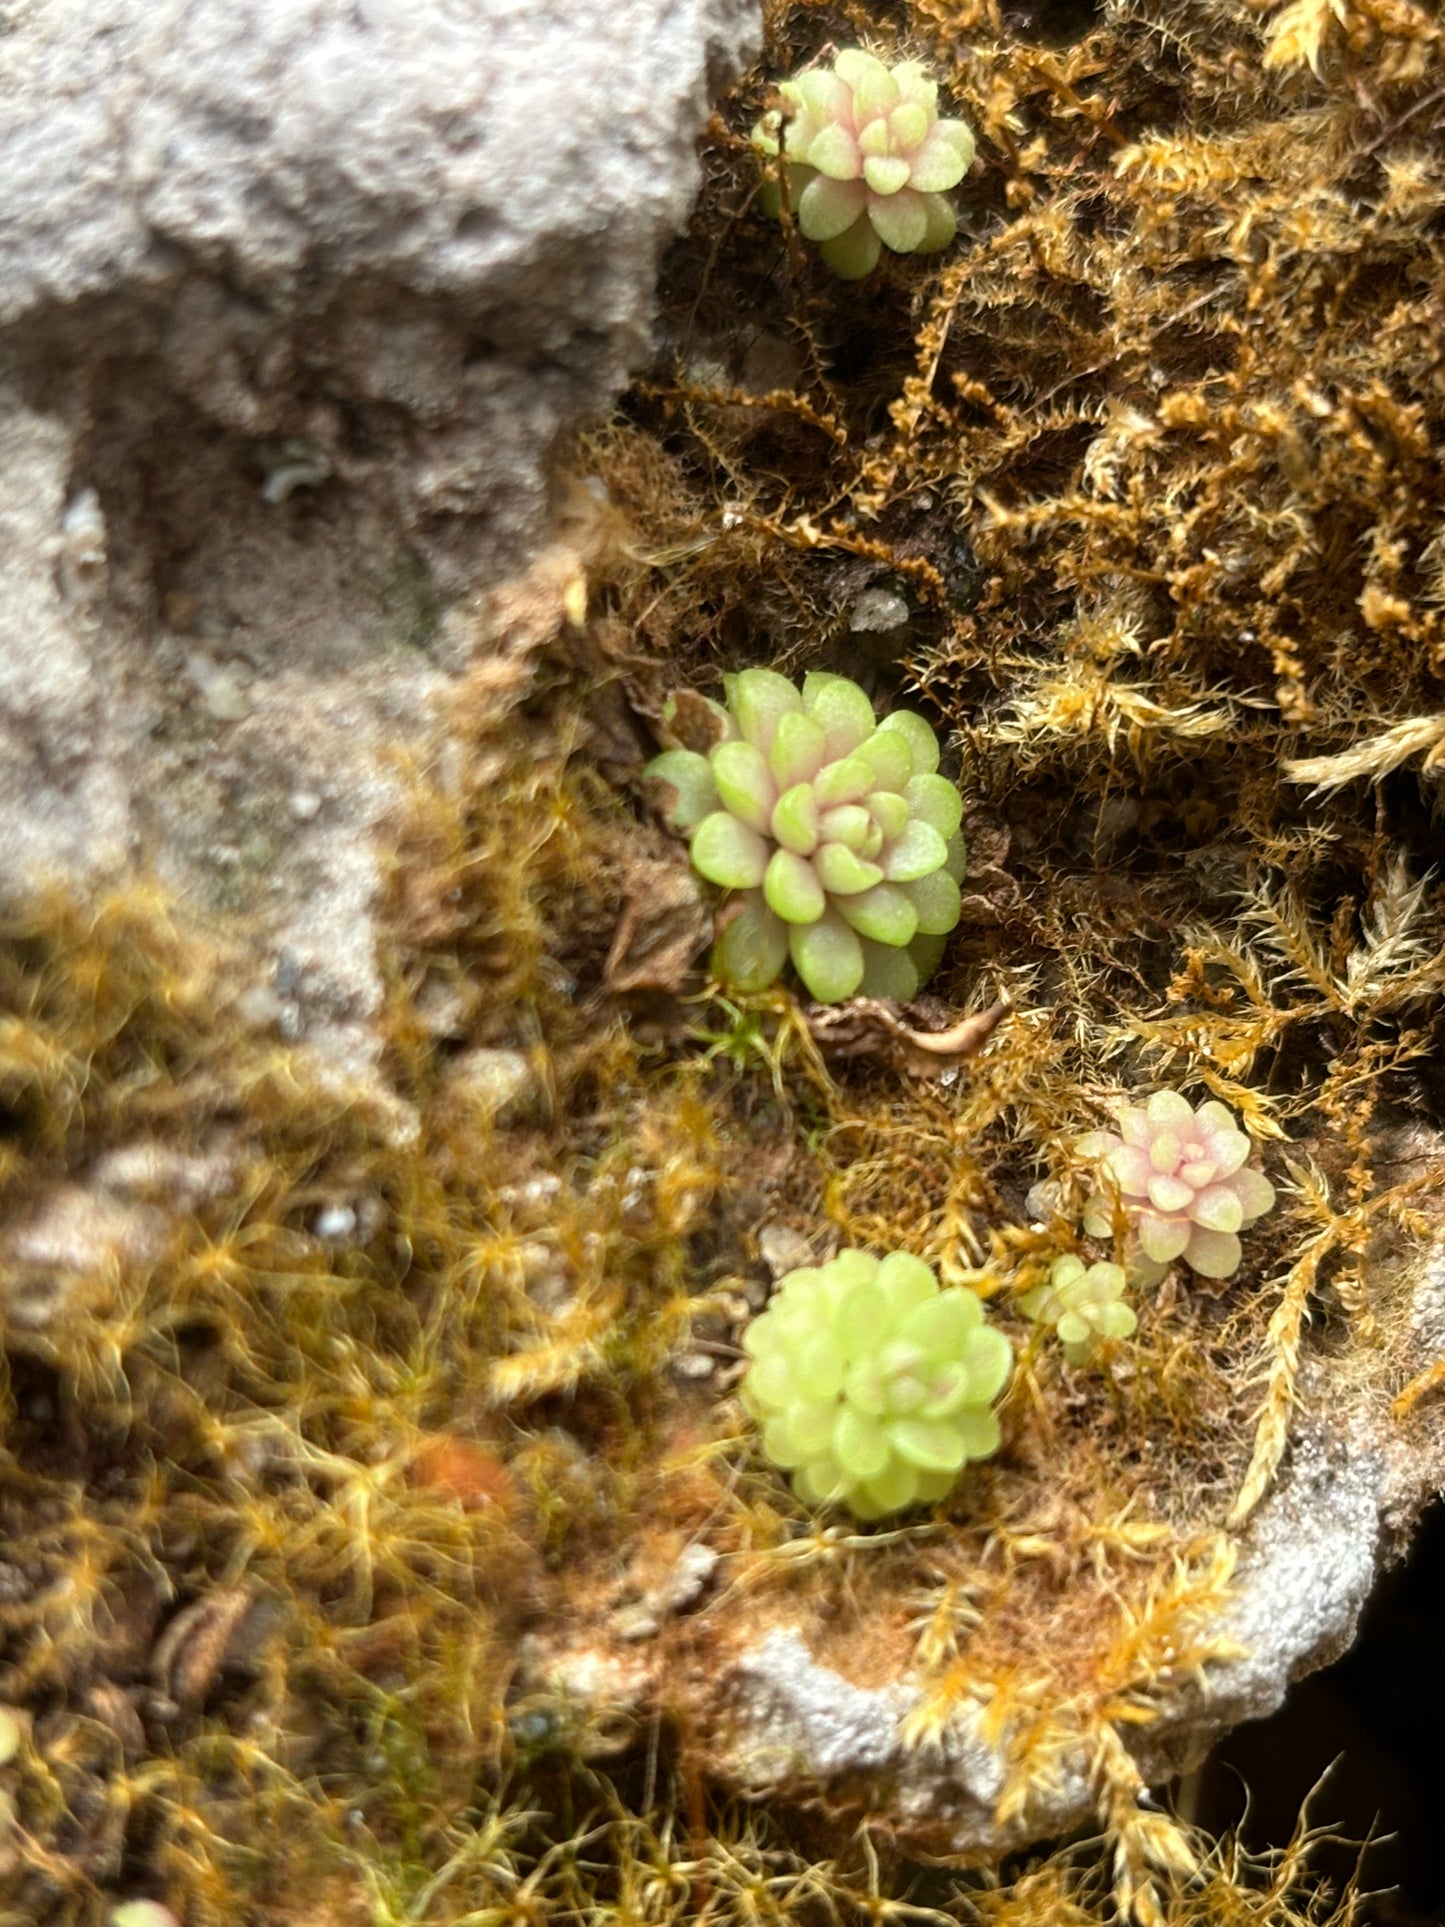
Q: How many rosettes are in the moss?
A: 5